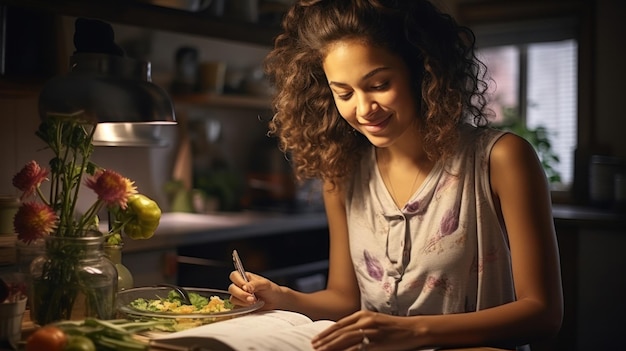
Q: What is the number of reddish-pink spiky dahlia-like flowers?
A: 3